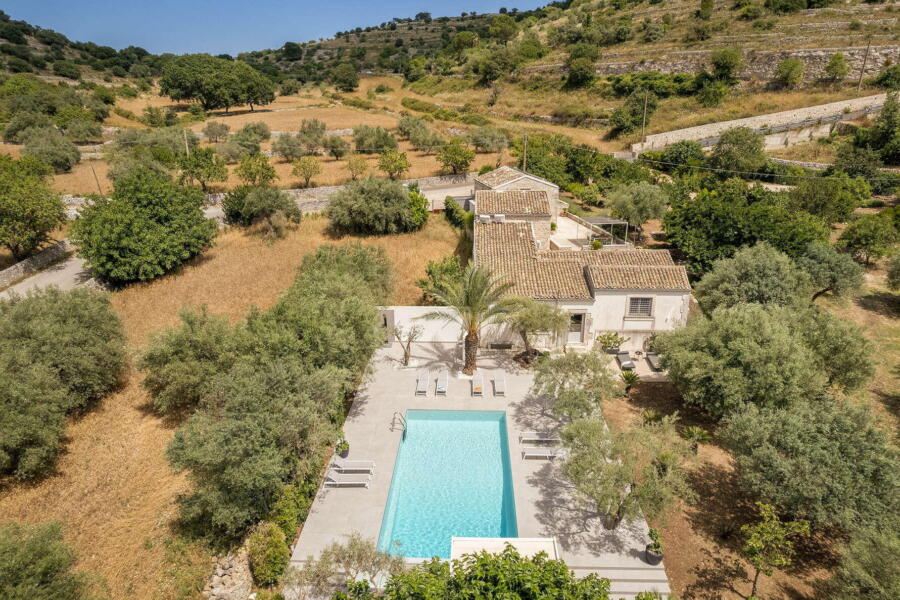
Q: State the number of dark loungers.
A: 2